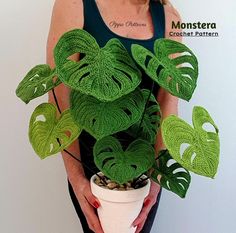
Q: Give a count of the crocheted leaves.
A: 9